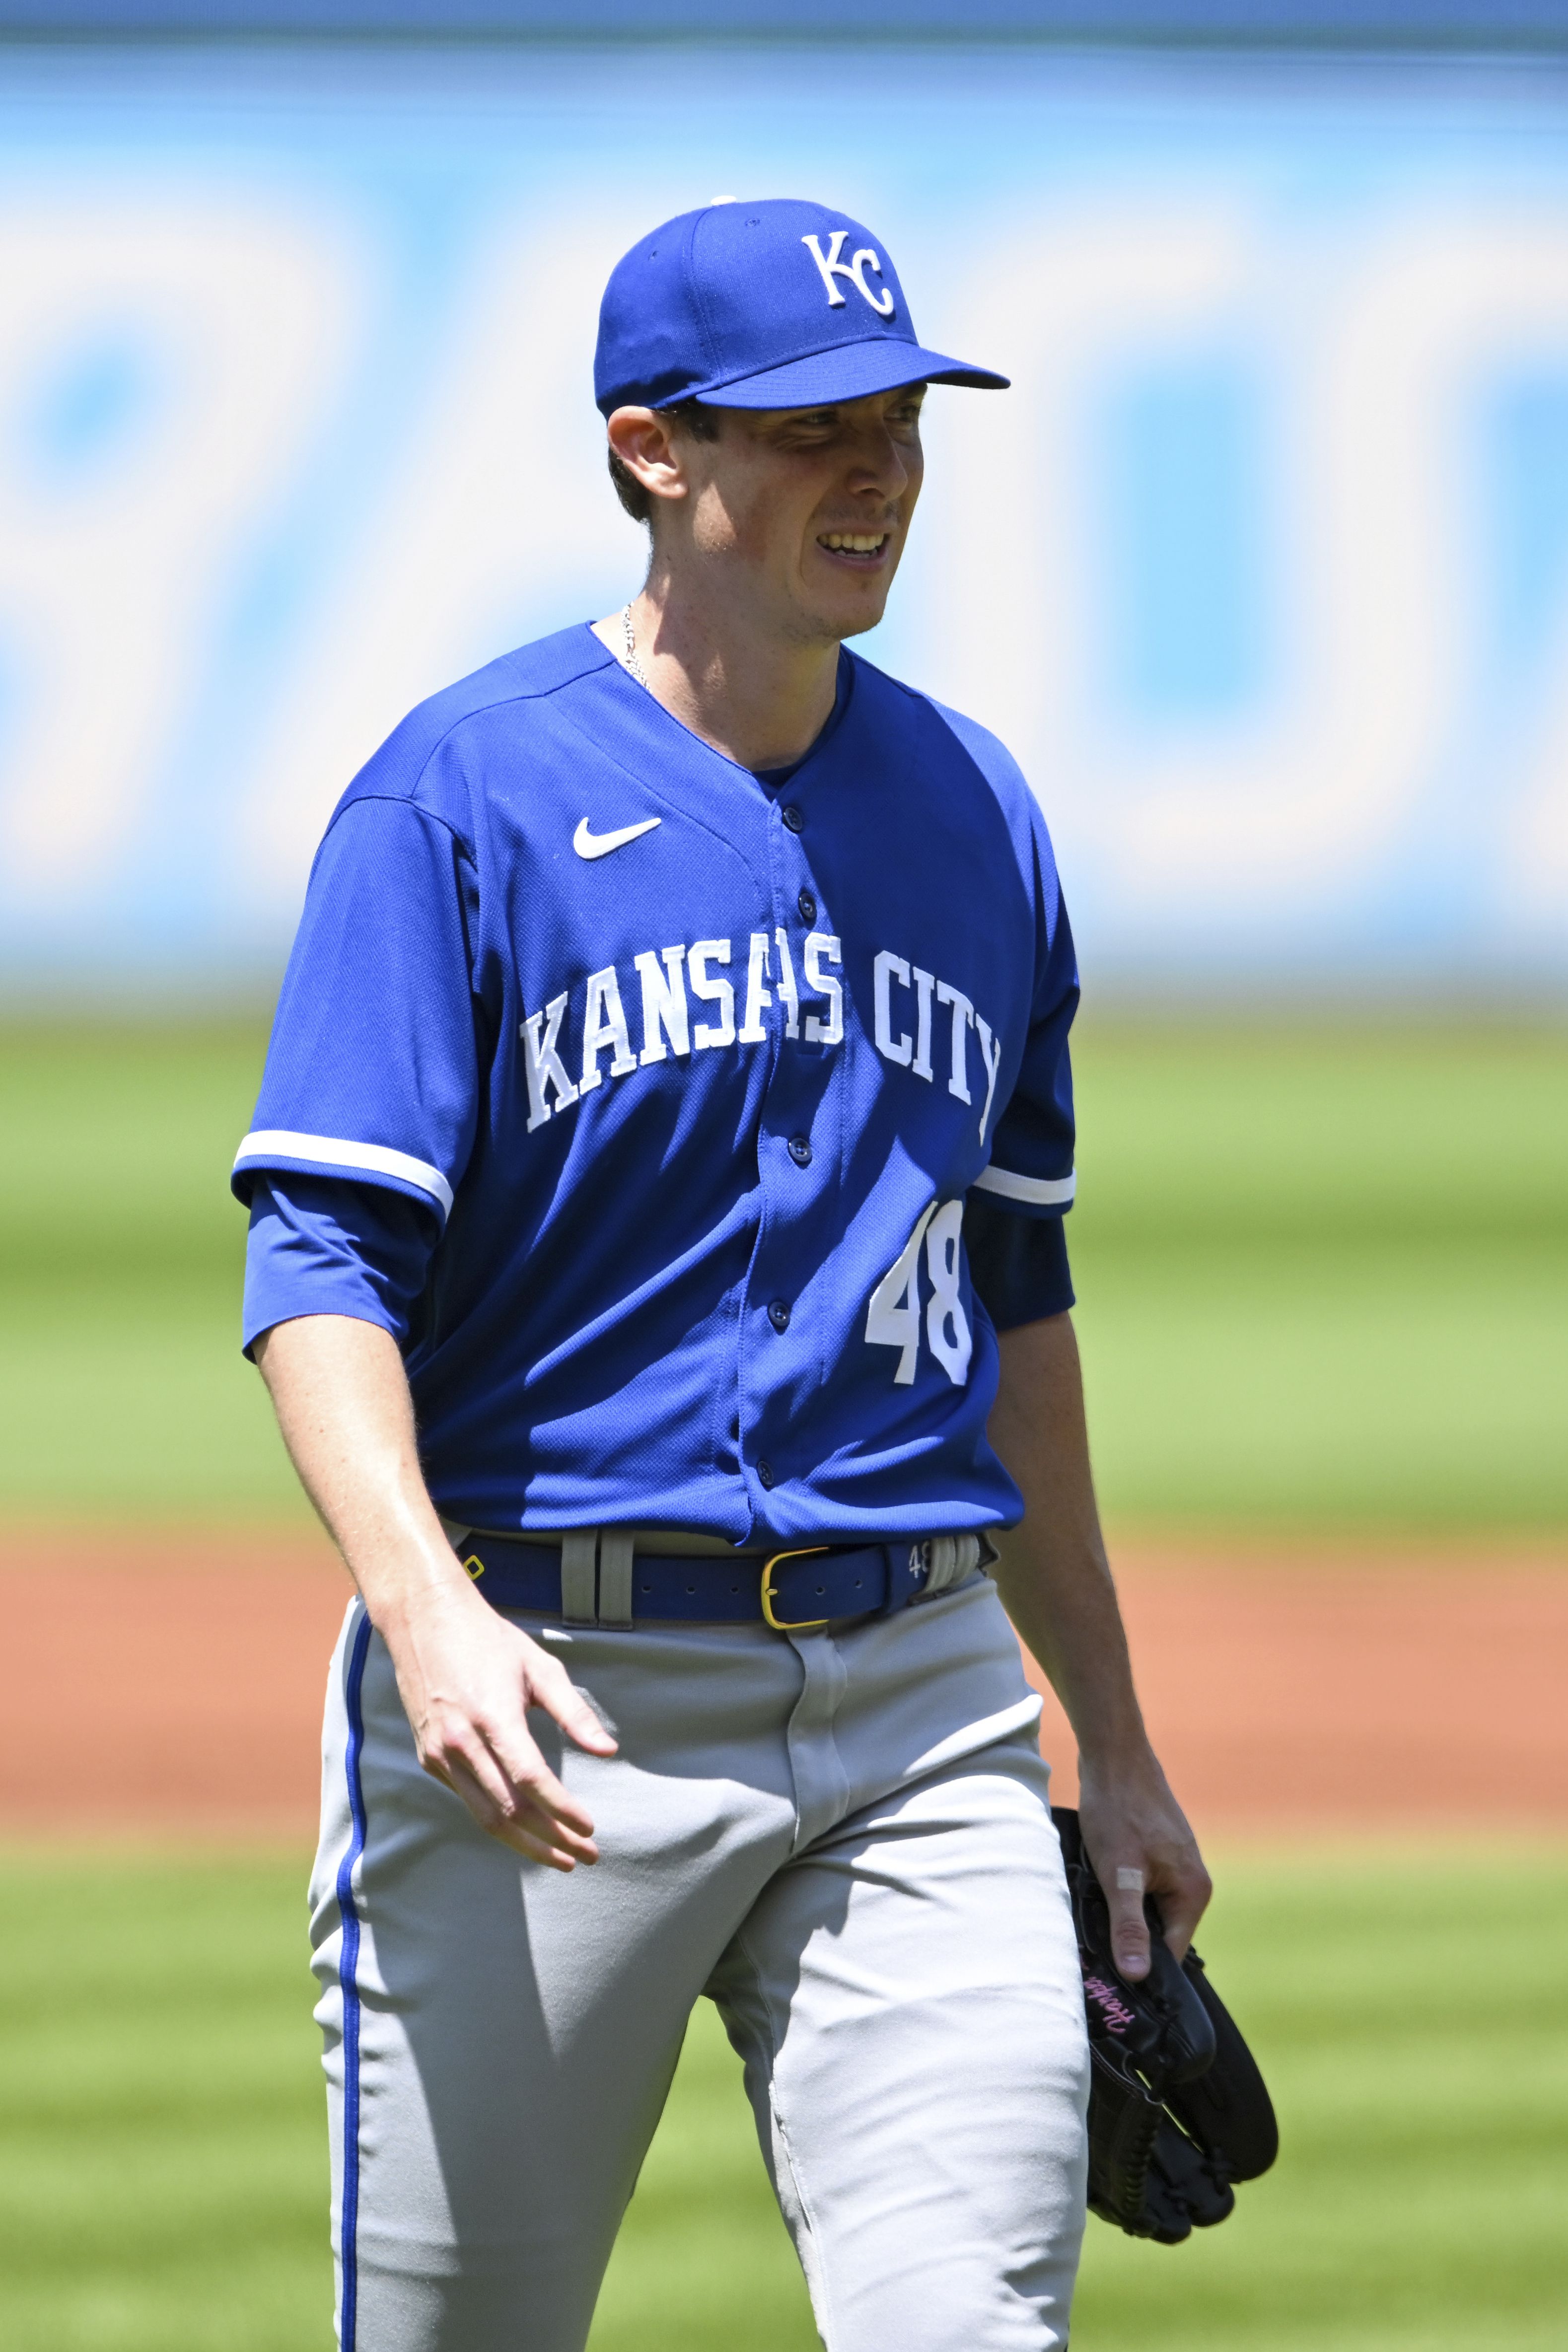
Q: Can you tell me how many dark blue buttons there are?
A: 5